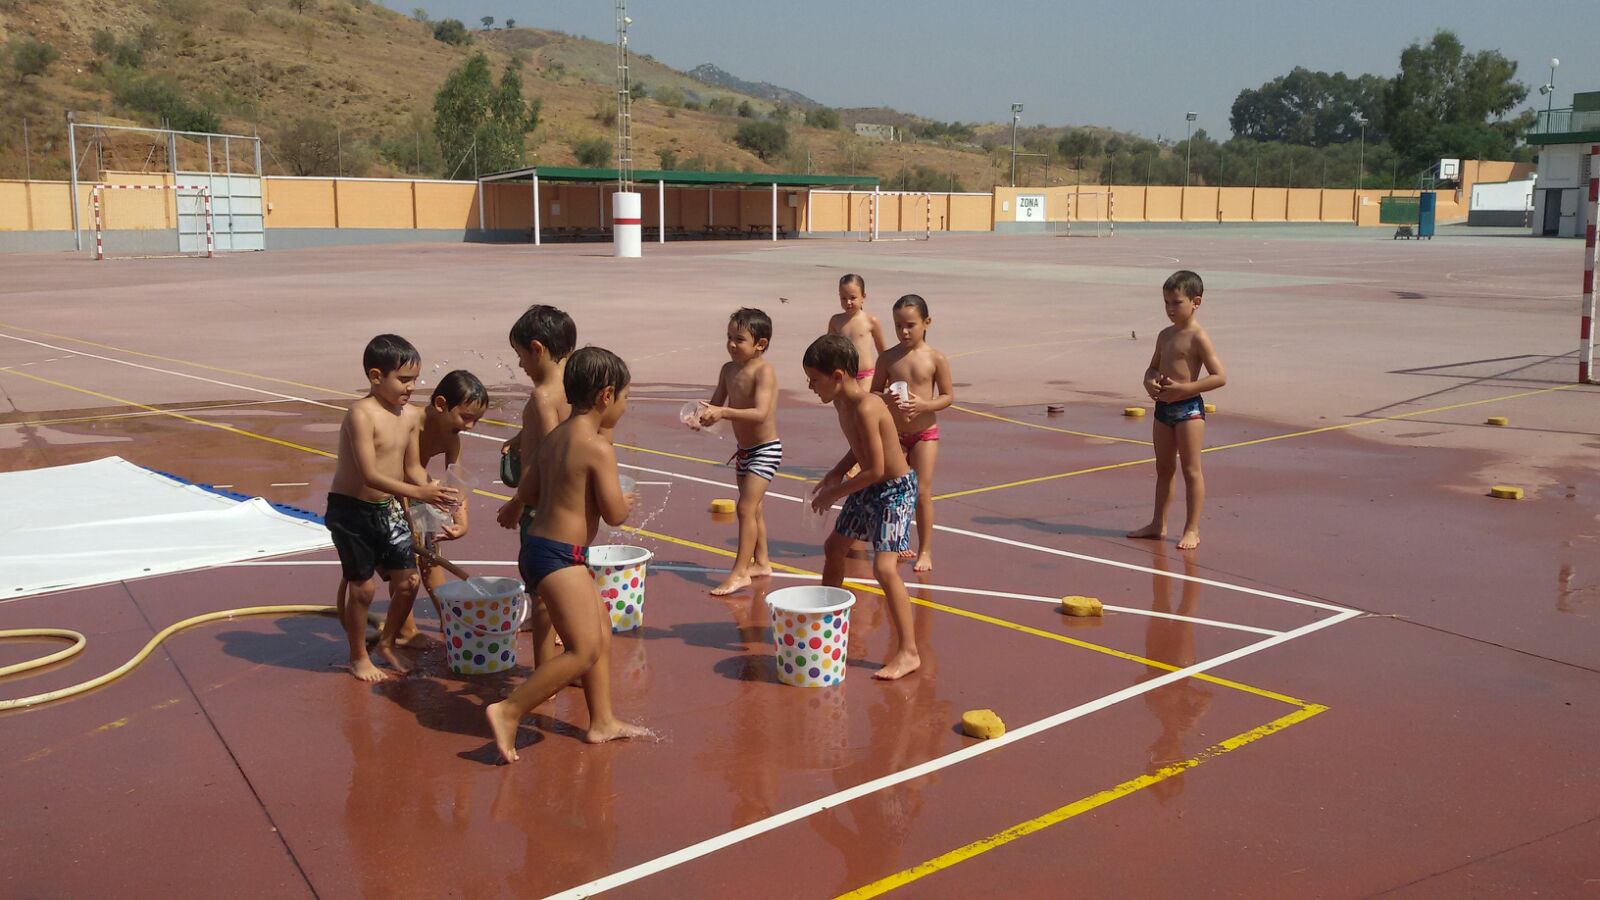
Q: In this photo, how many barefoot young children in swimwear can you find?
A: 9